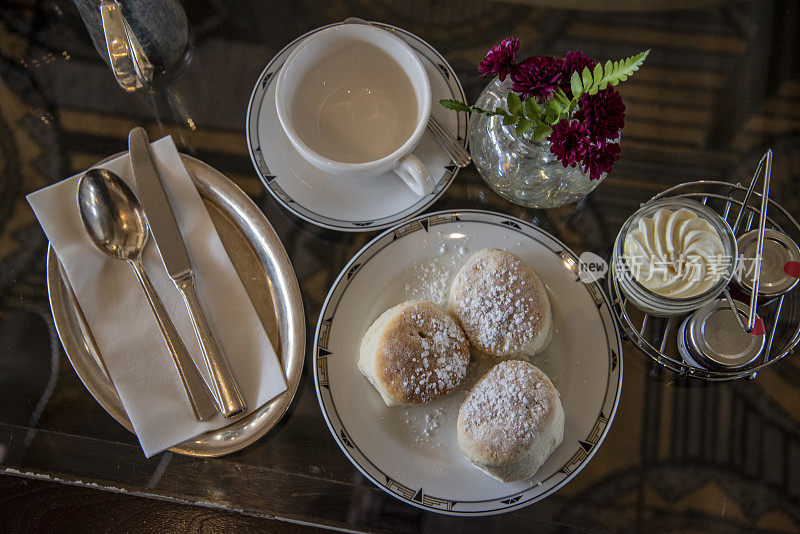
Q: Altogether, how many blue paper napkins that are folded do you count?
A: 0